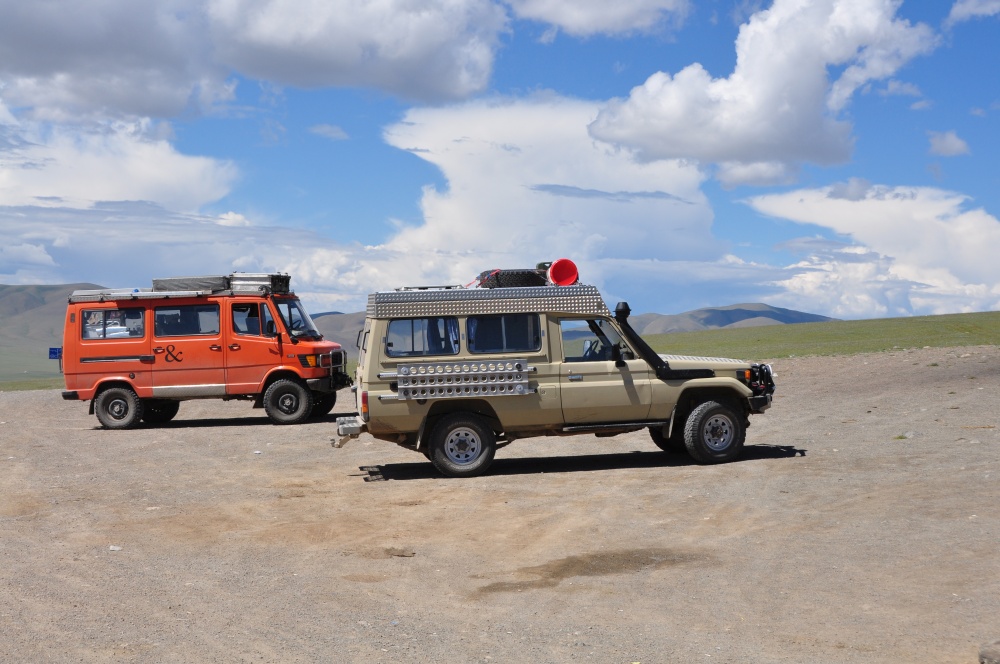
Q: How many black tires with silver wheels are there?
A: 2